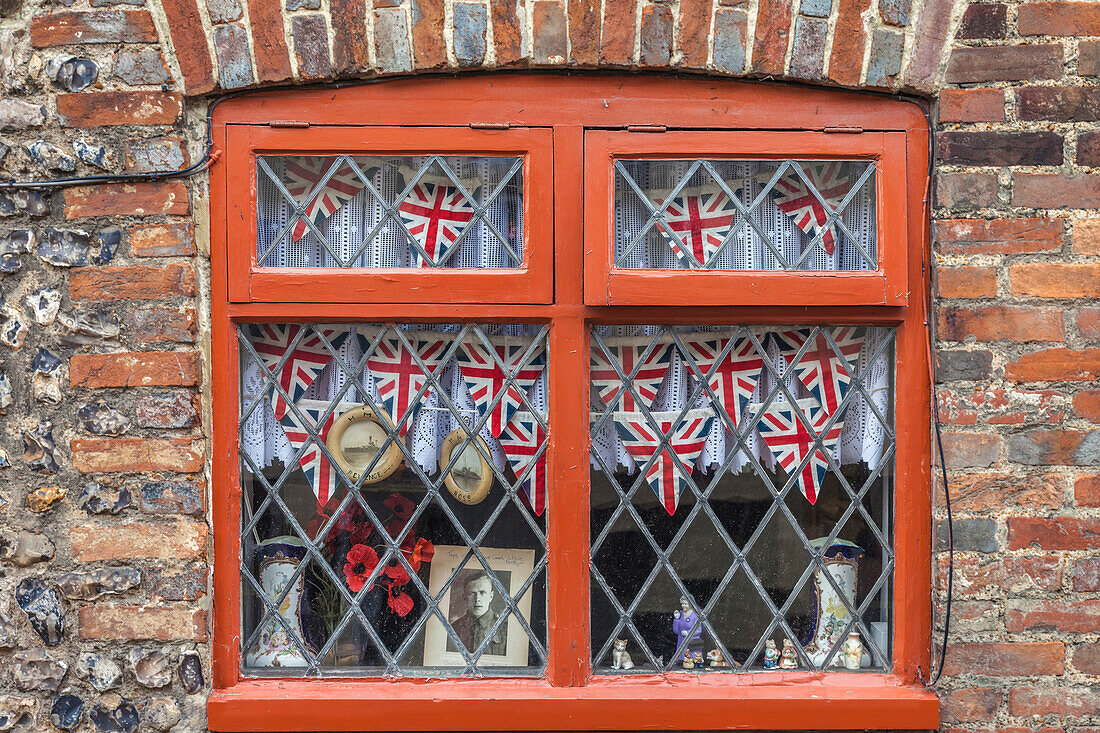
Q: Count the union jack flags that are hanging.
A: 14